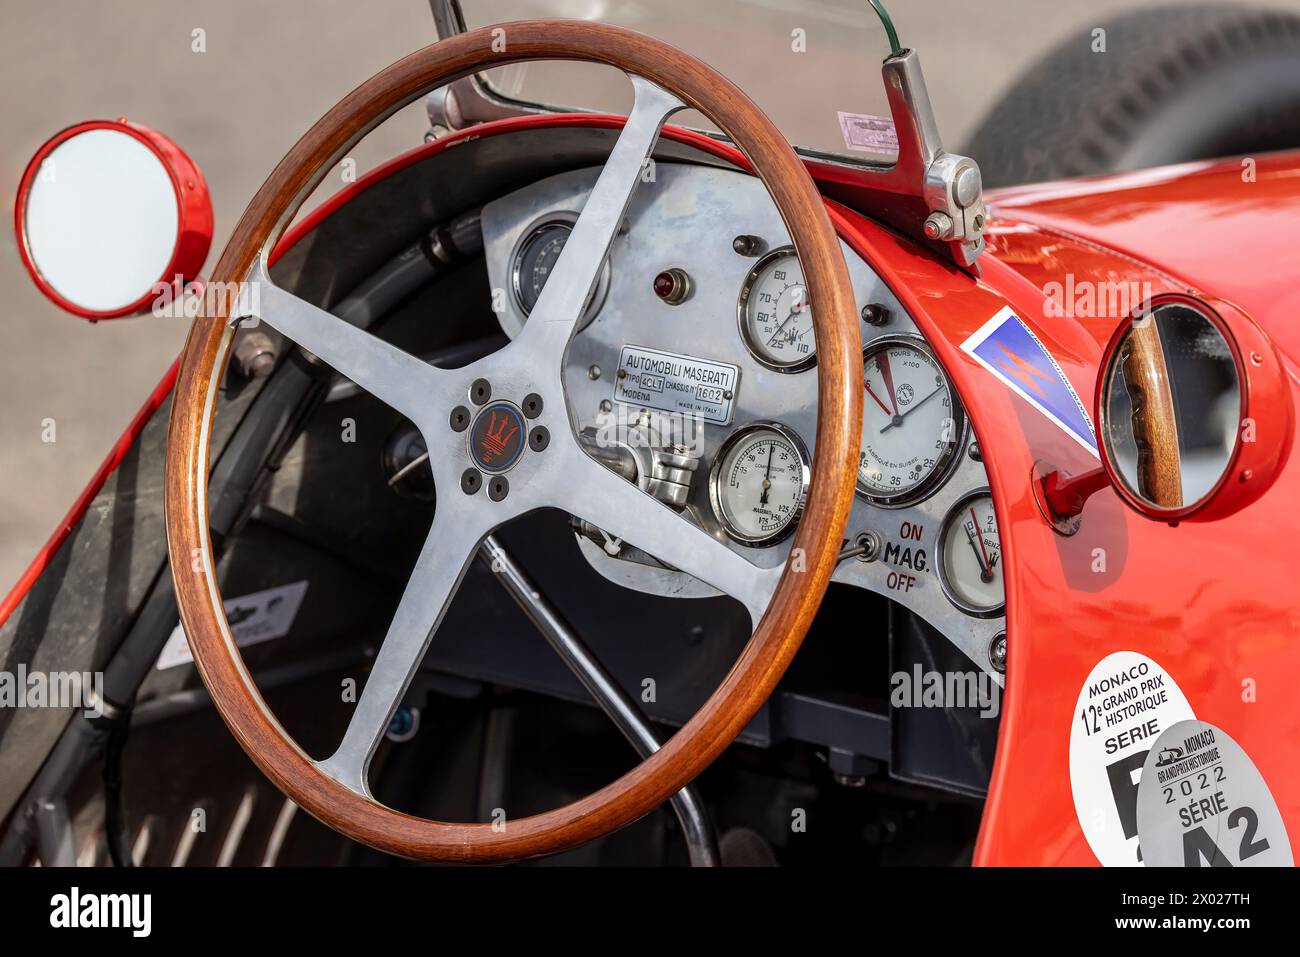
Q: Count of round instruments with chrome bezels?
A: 5